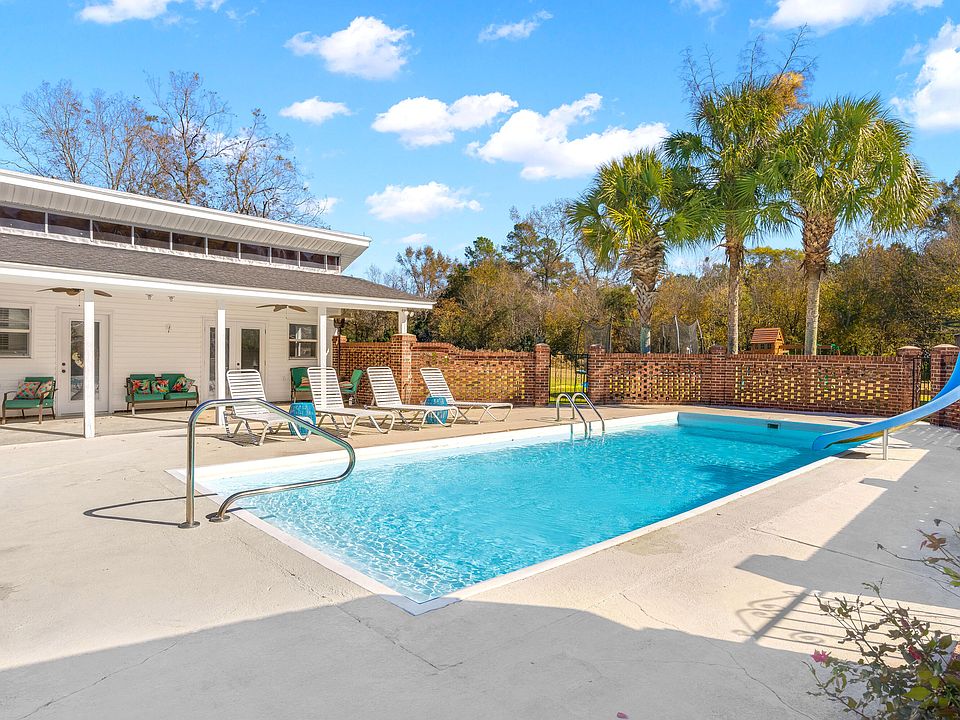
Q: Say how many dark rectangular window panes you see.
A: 10